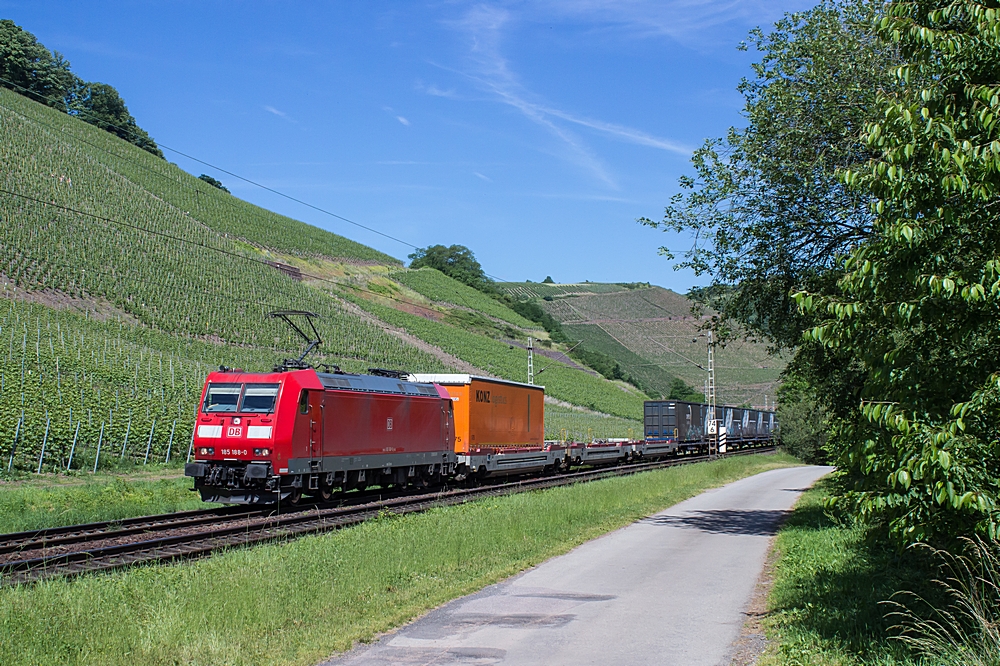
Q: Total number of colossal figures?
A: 0